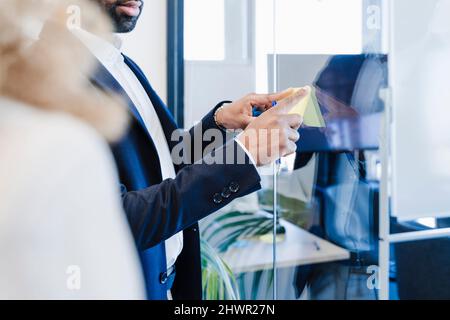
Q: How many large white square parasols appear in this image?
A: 0